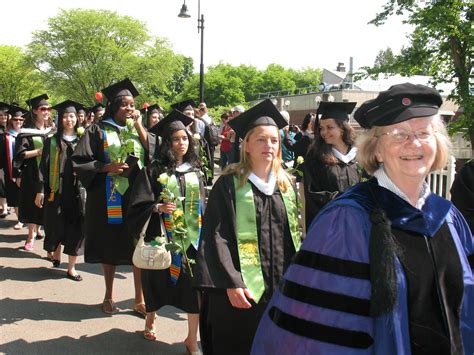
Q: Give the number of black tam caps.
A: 1